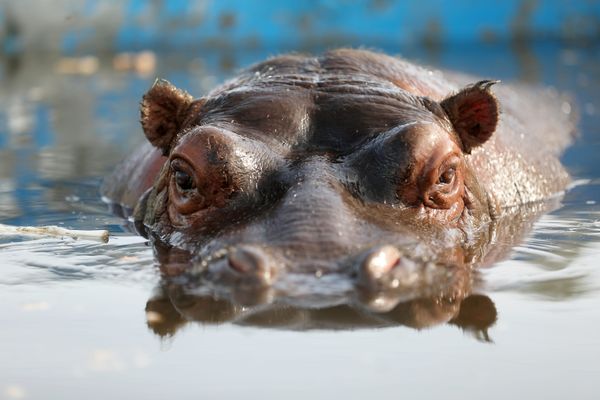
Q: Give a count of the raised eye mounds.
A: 2